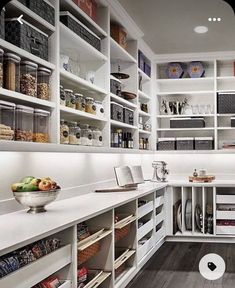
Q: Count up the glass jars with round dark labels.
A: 9